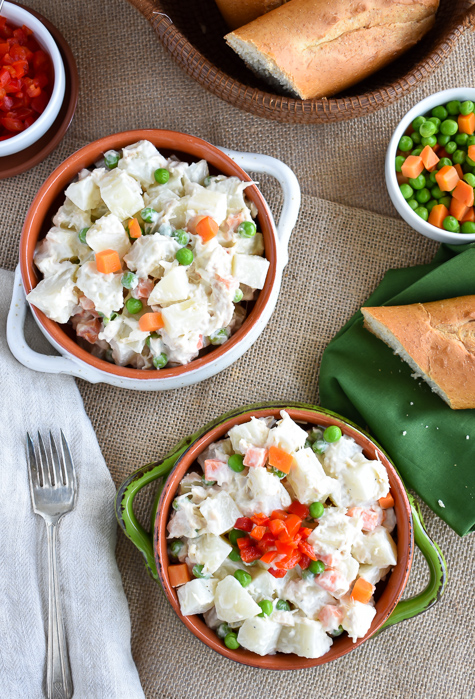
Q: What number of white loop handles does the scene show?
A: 2